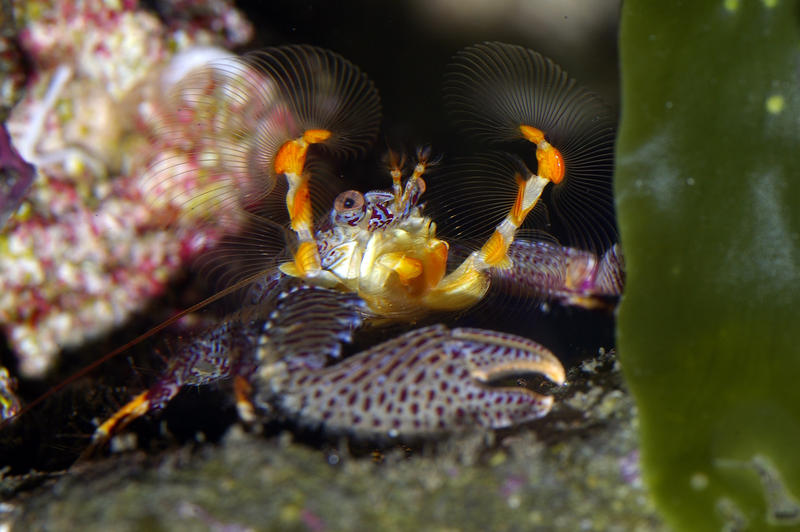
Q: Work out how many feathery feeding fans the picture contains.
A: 2